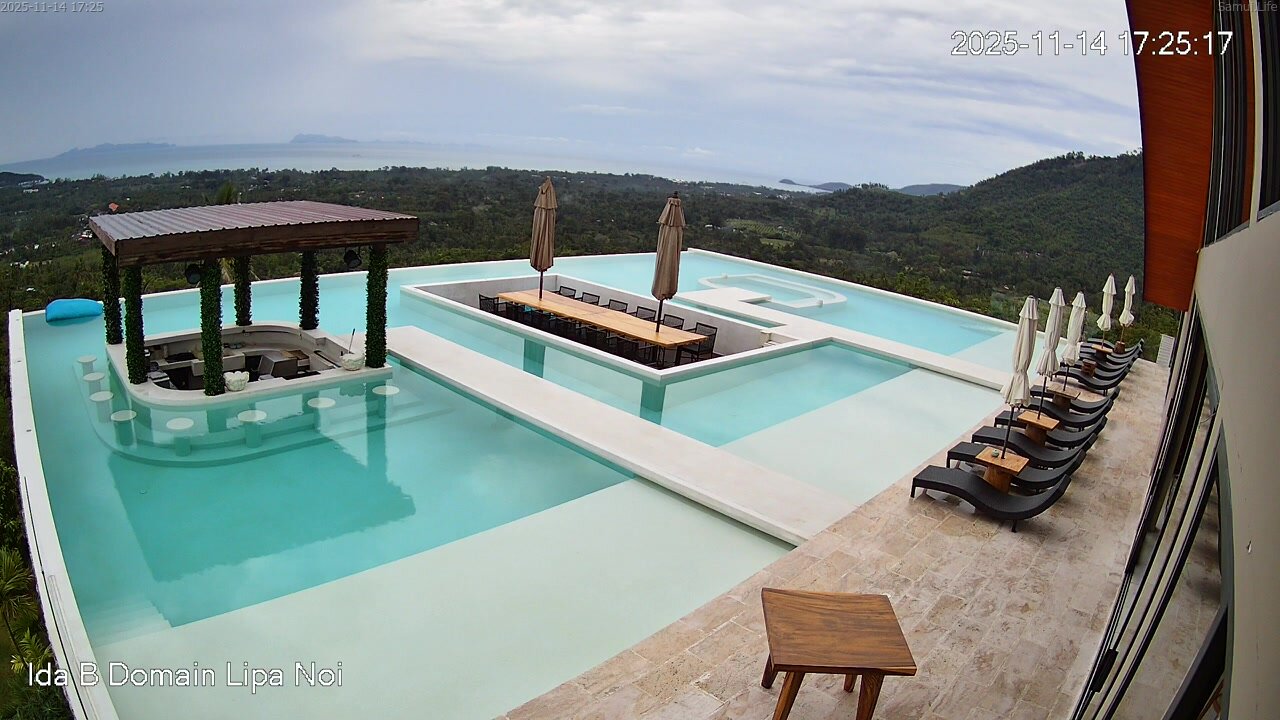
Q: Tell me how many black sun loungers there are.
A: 12